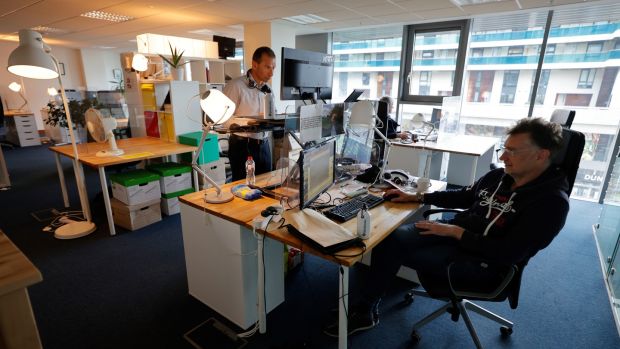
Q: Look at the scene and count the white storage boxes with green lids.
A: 3